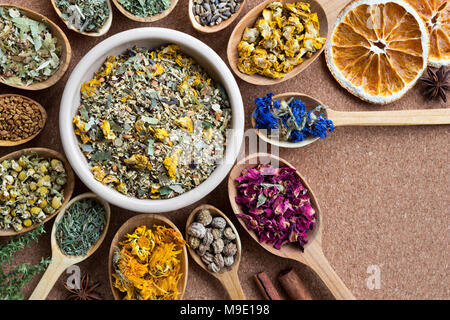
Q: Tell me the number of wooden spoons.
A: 12